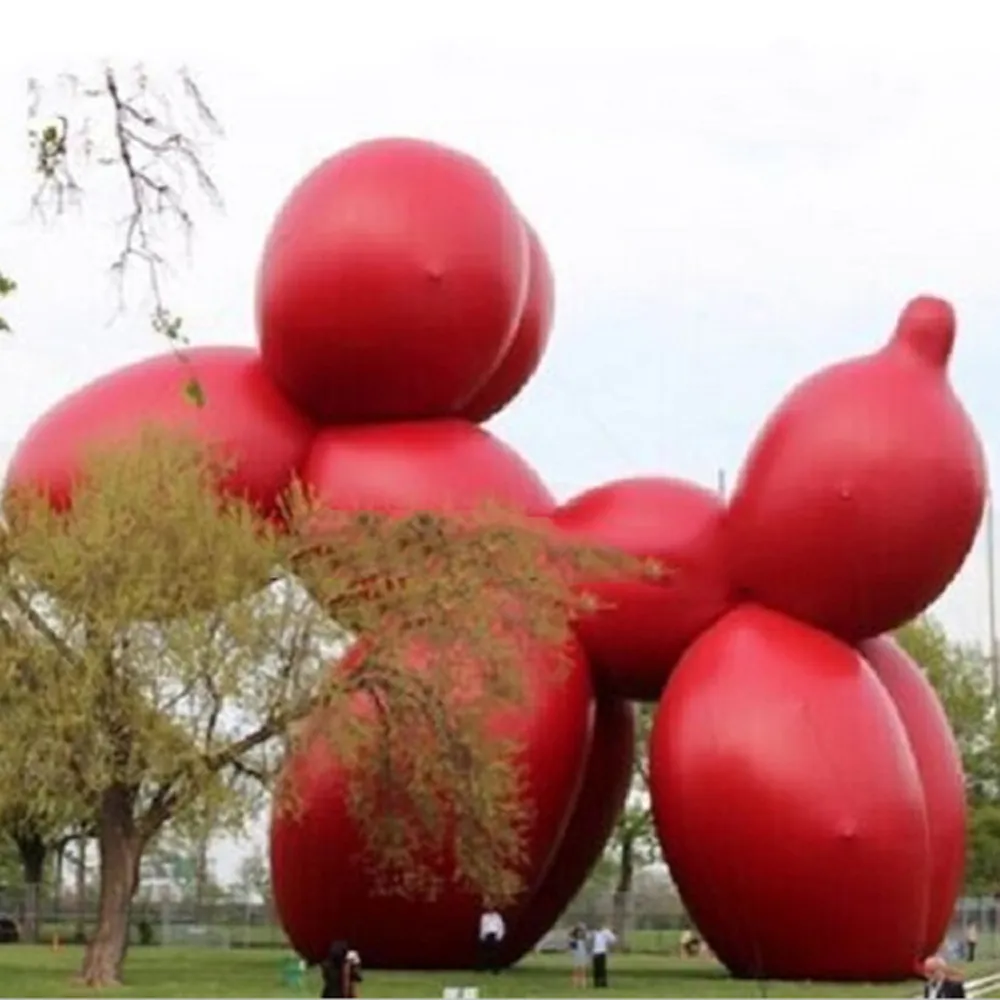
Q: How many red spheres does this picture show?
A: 10